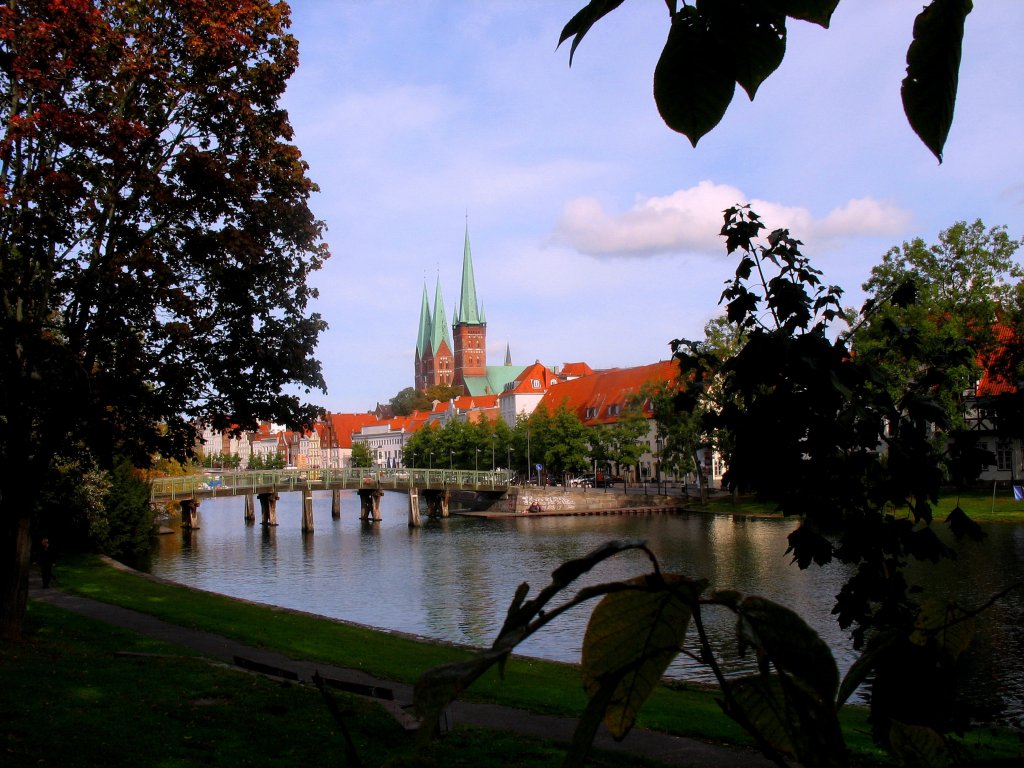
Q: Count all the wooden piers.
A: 8